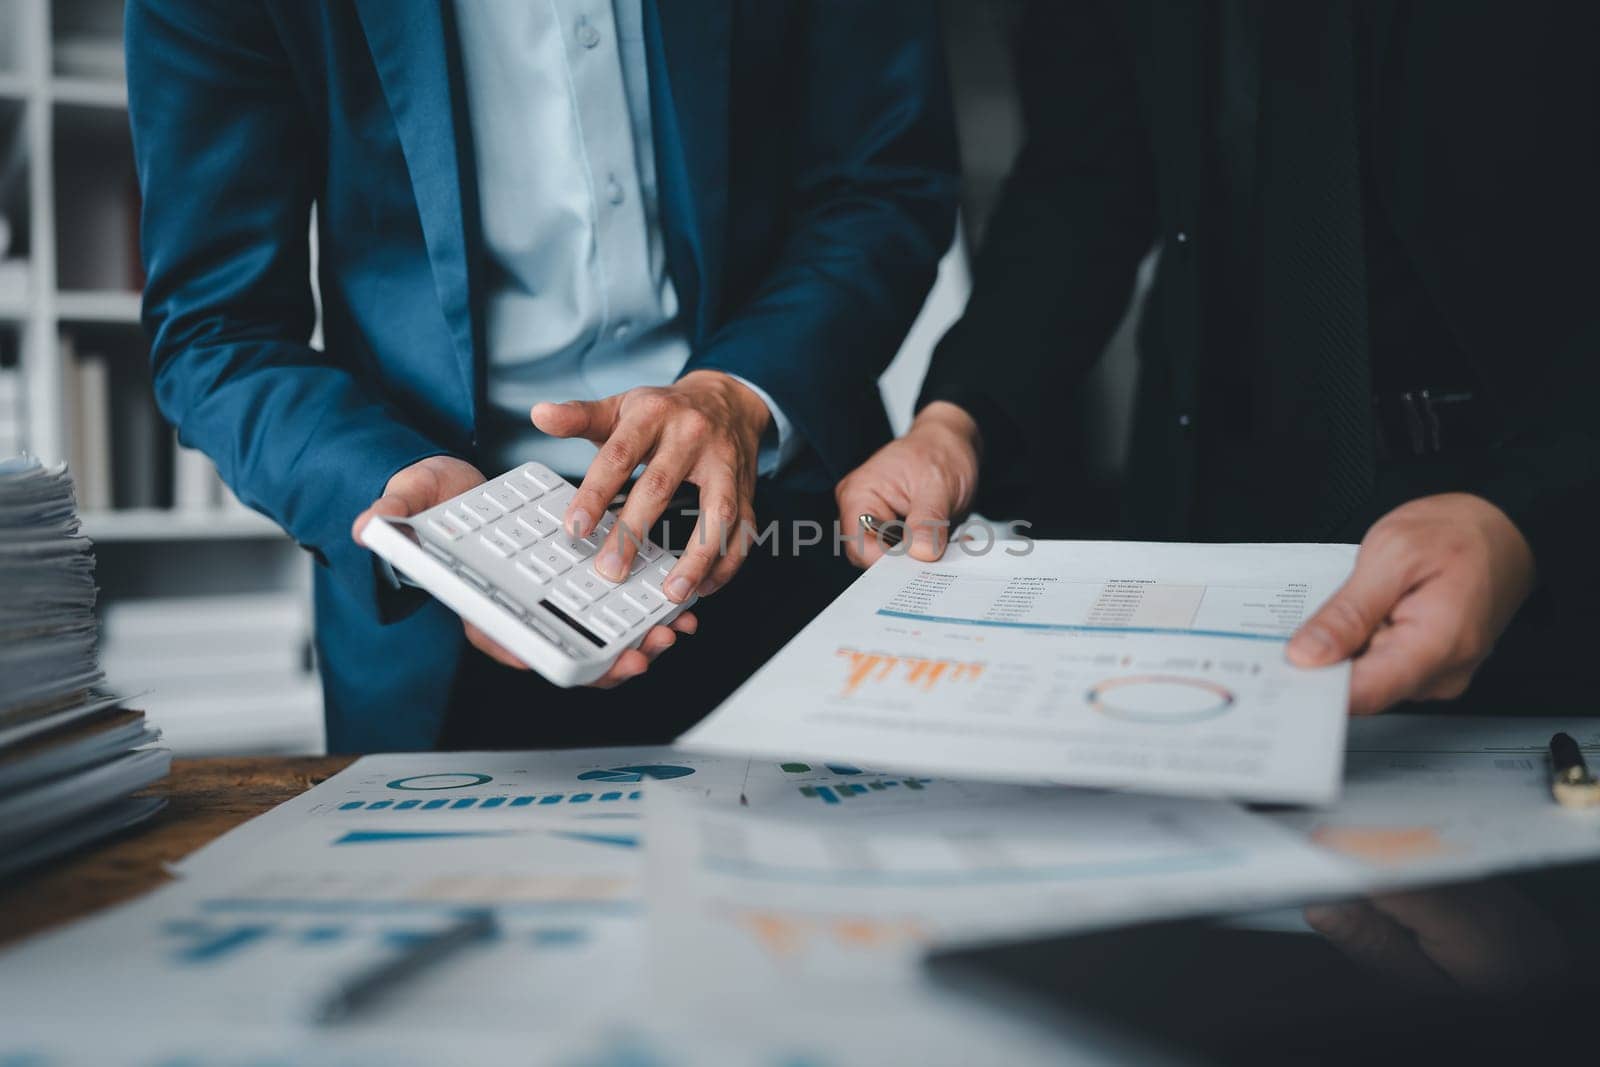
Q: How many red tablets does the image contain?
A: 0